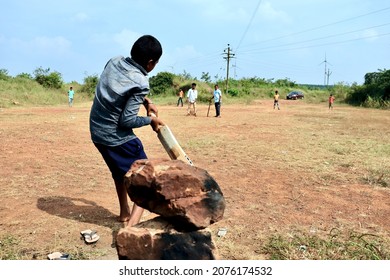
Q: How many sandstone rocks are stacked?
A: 2